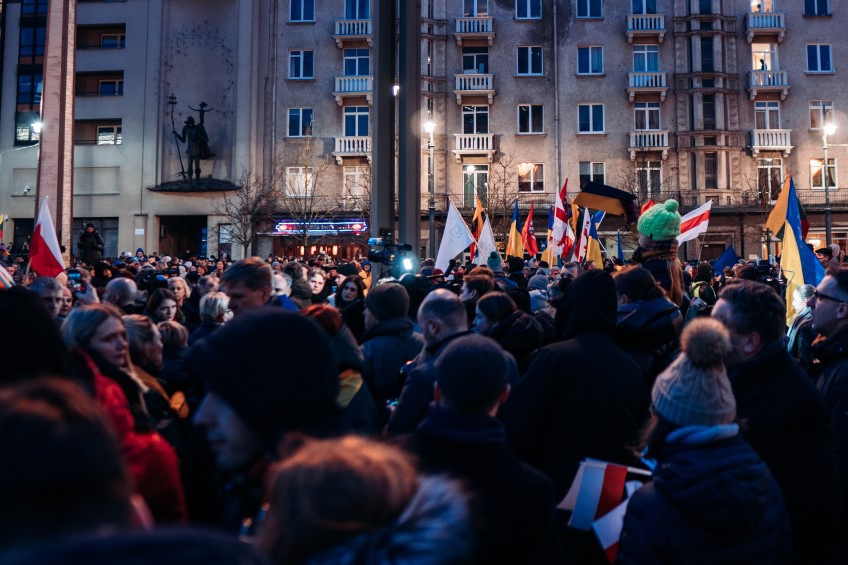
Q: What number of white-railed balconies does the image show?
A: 12